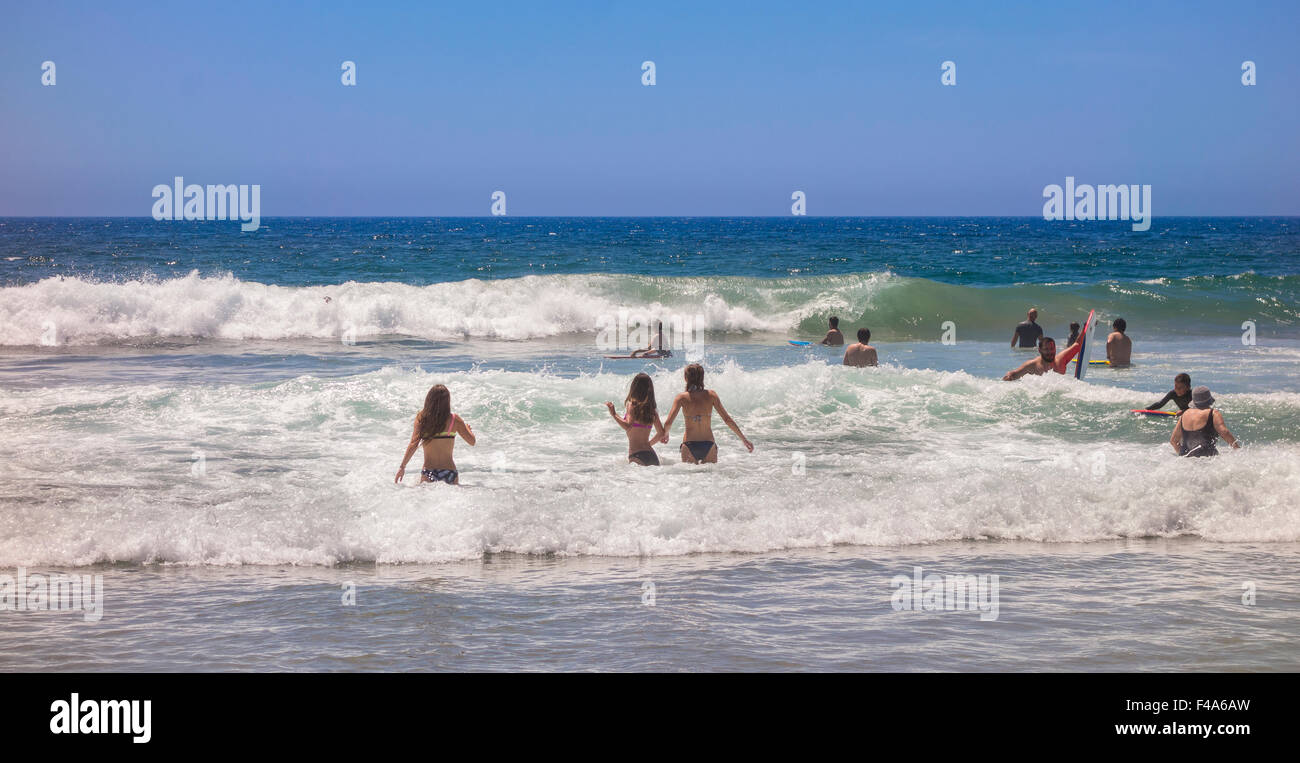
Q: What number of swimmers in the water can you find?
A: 12